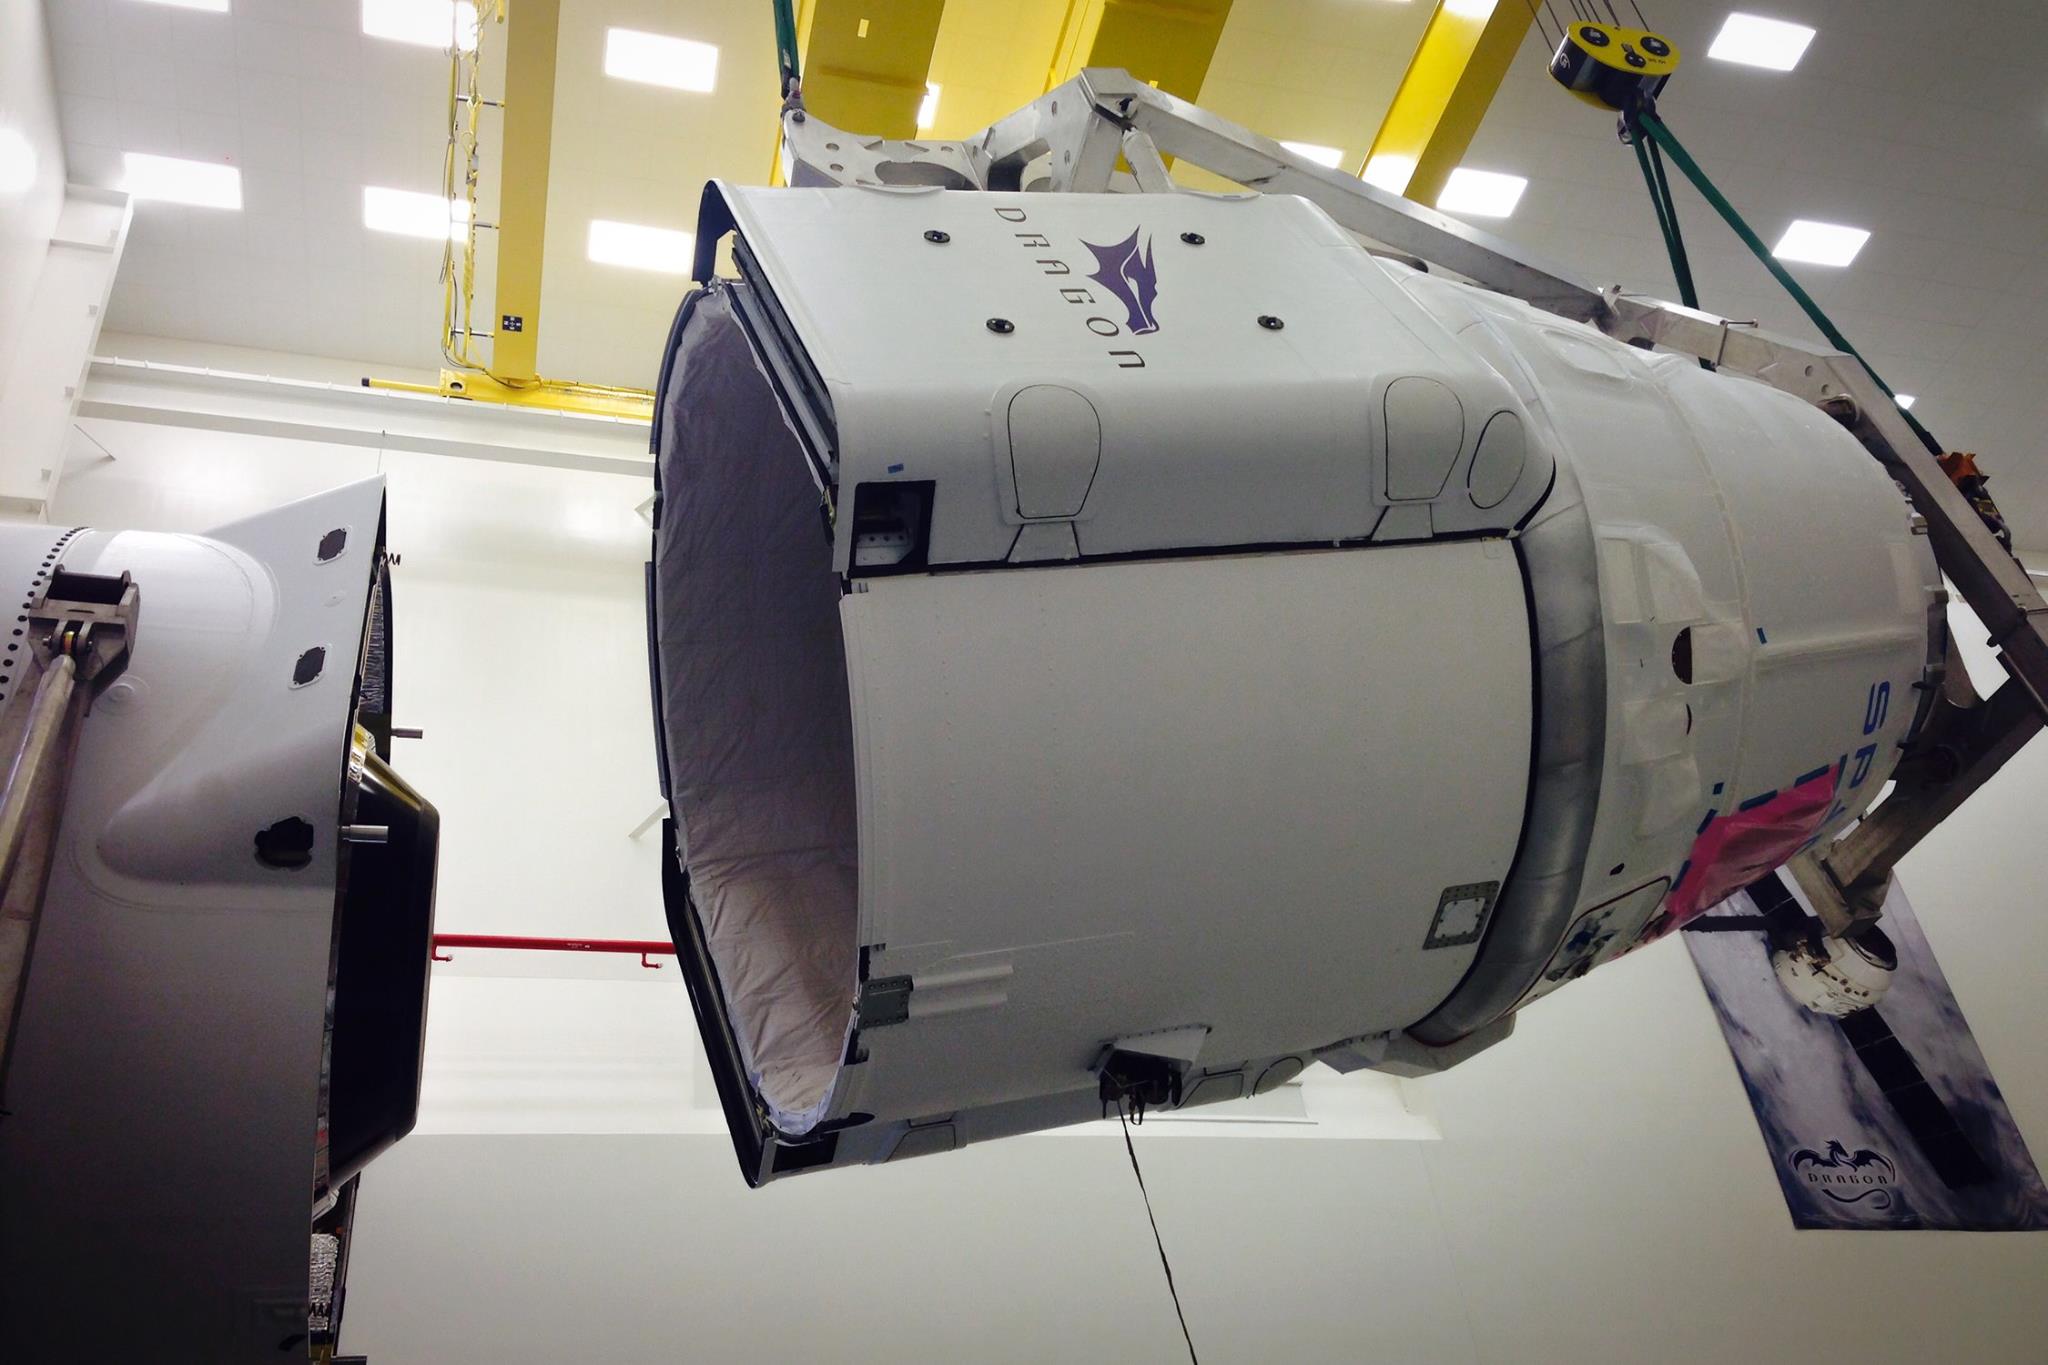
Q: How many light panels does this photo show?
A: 12